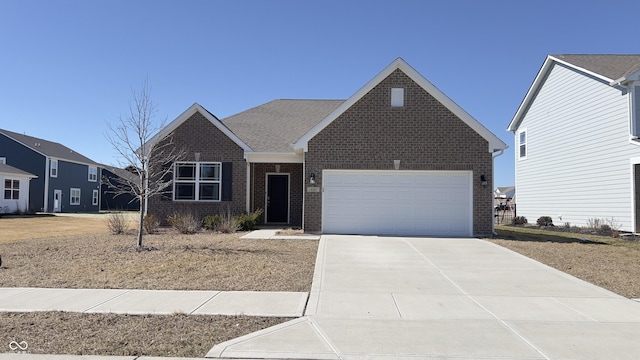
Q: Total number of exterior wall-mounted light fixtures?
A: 2